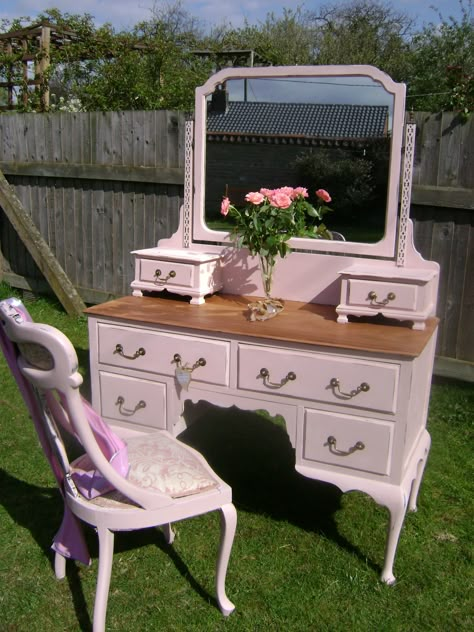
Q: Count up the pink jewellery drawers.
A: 2